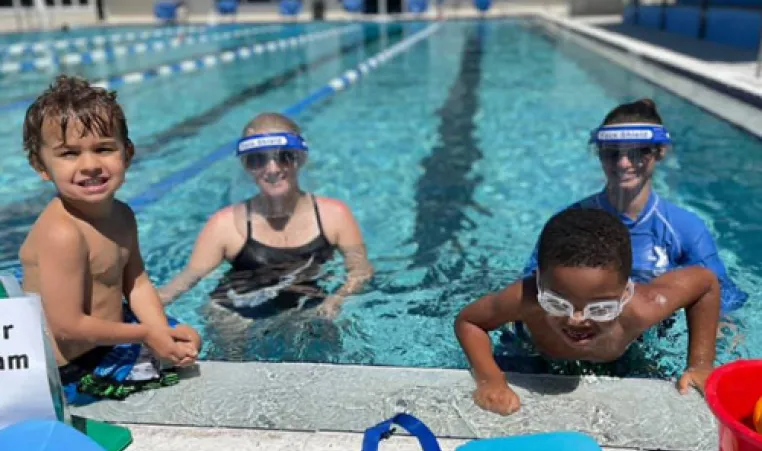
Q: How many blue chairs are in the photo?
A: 6